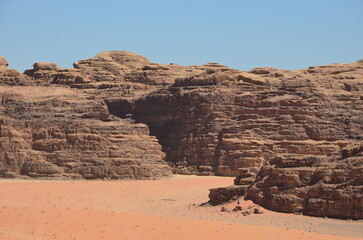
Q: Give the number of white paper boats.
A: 0